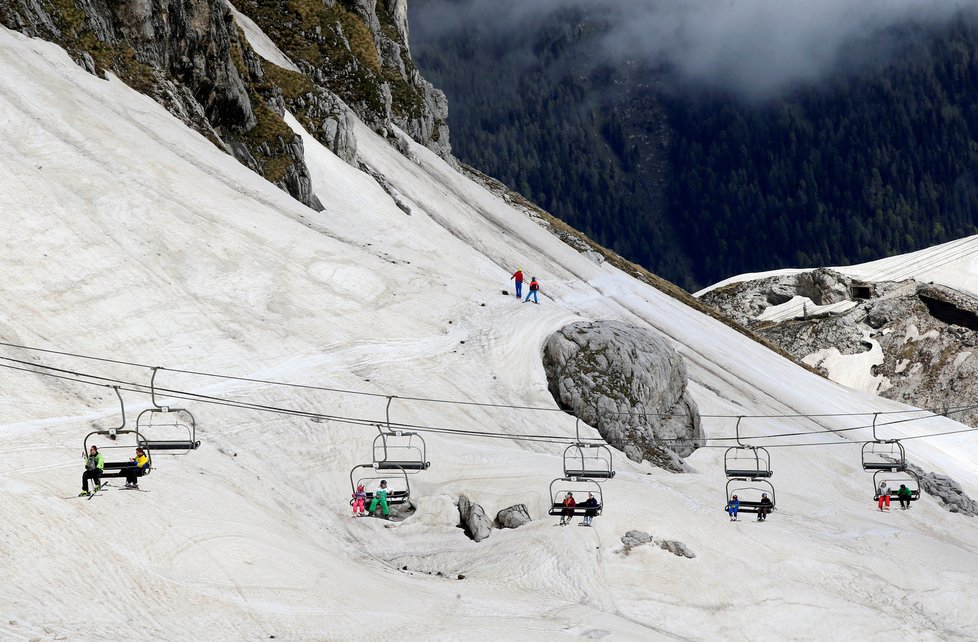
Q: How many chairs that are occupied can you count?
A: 5